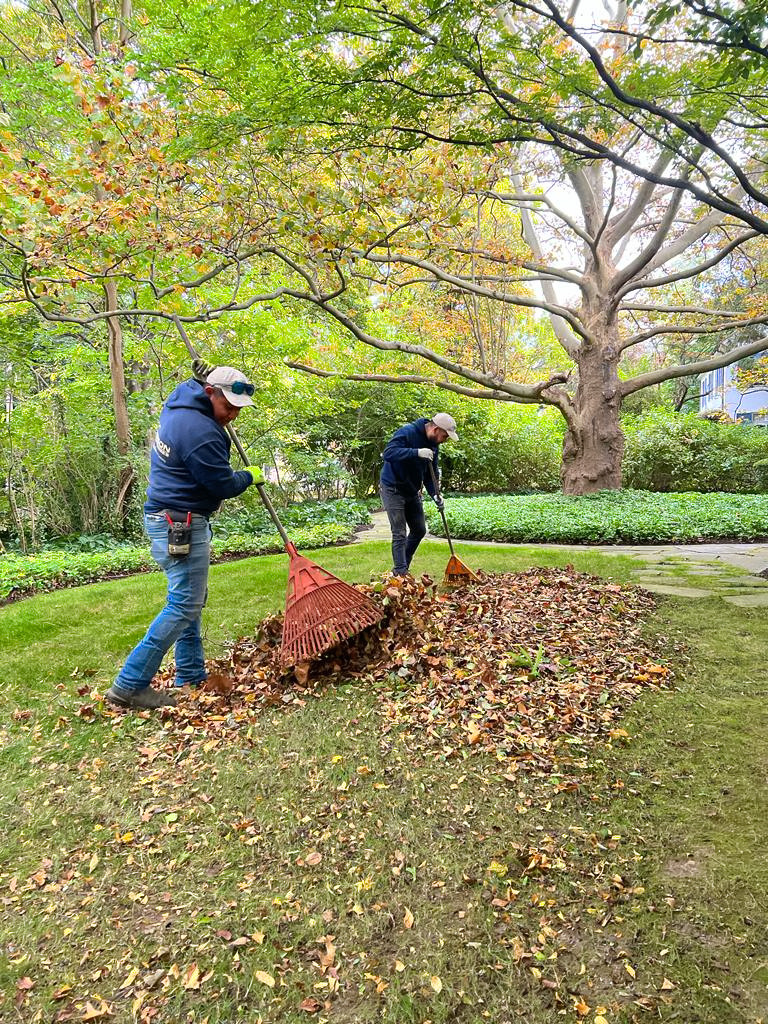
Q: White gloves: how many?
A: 2